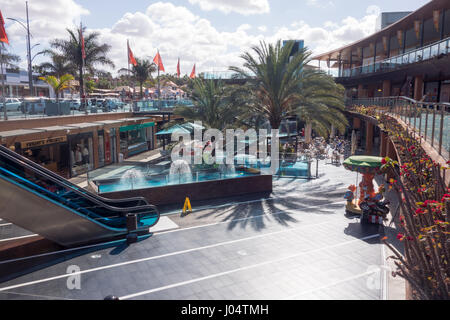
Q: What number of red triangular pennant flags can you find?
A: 6